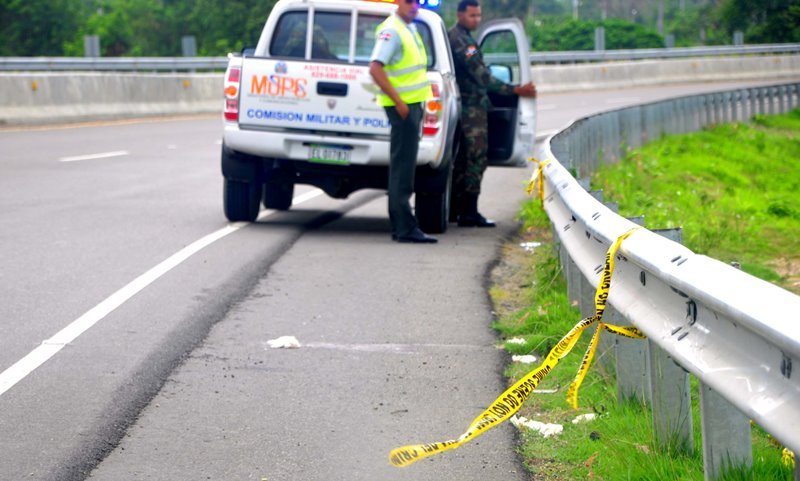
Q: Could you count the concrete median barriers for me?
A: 1